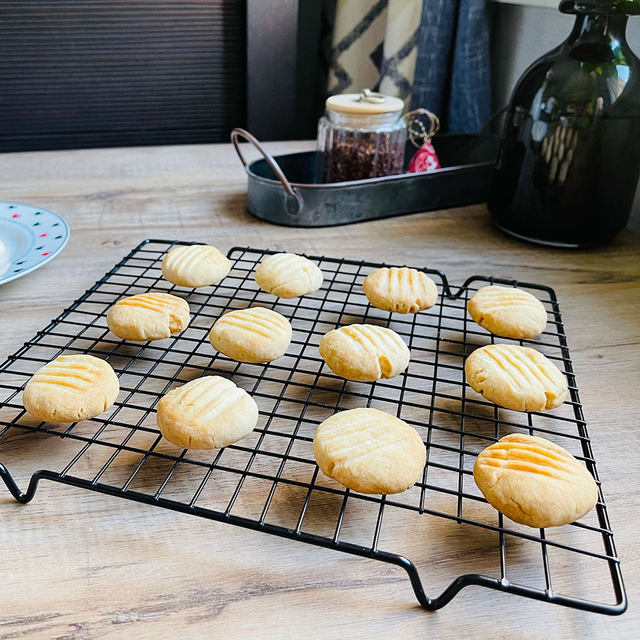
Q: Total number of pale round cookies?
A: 12